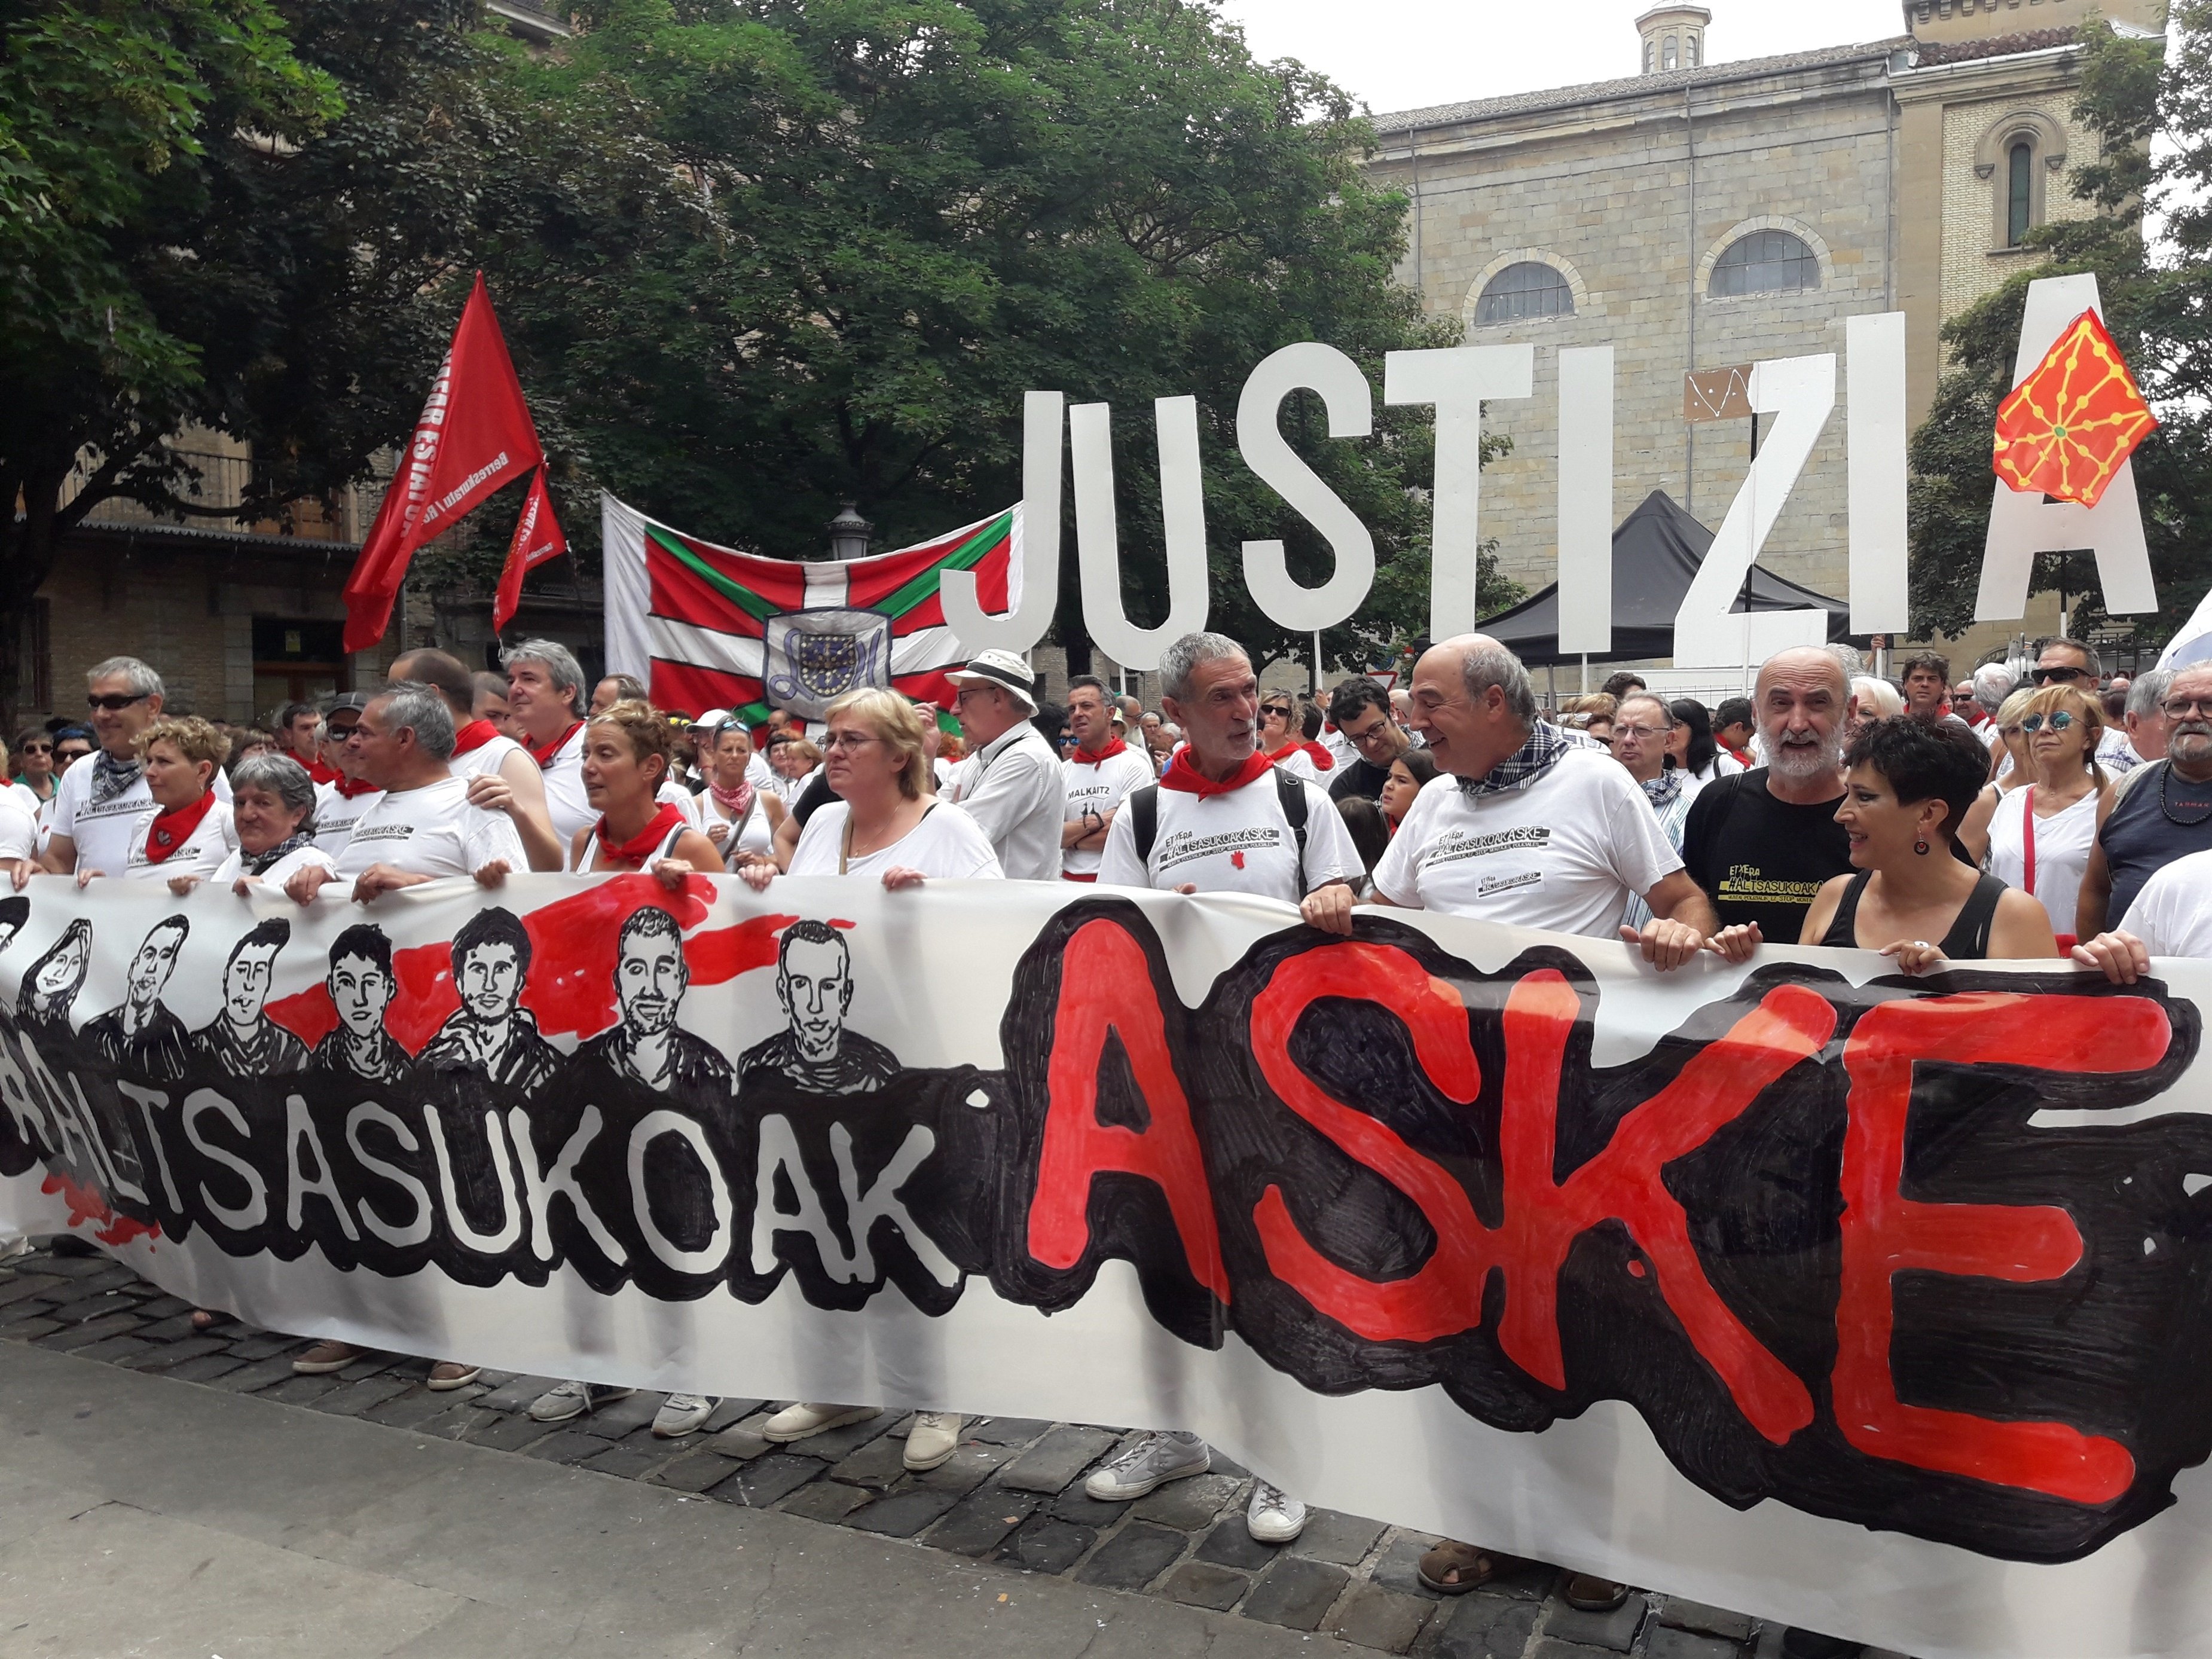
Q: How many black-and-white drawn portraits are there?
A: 8